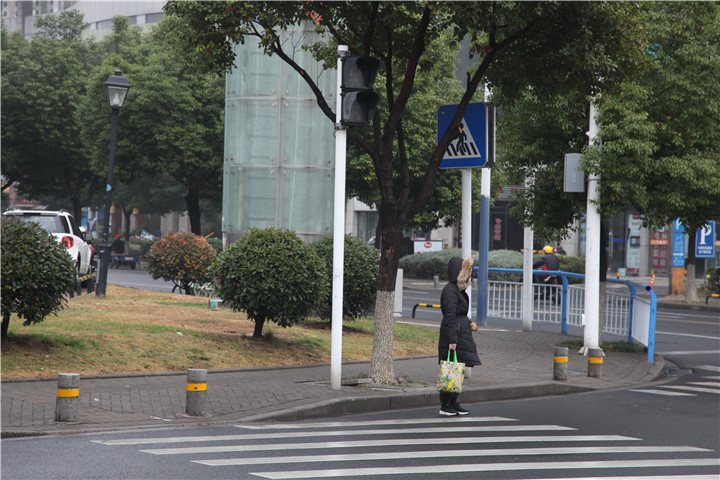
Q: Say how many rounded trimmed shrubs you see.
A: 4